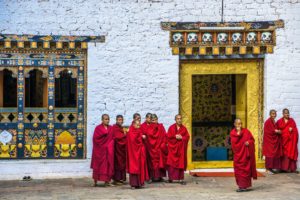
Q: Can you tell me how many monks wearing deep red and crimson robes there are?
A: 10